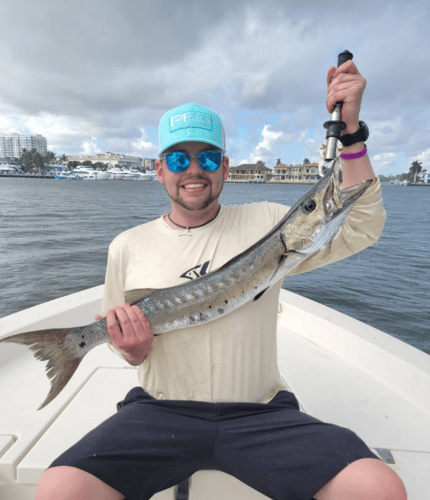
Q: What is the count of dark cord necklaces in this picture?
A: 1